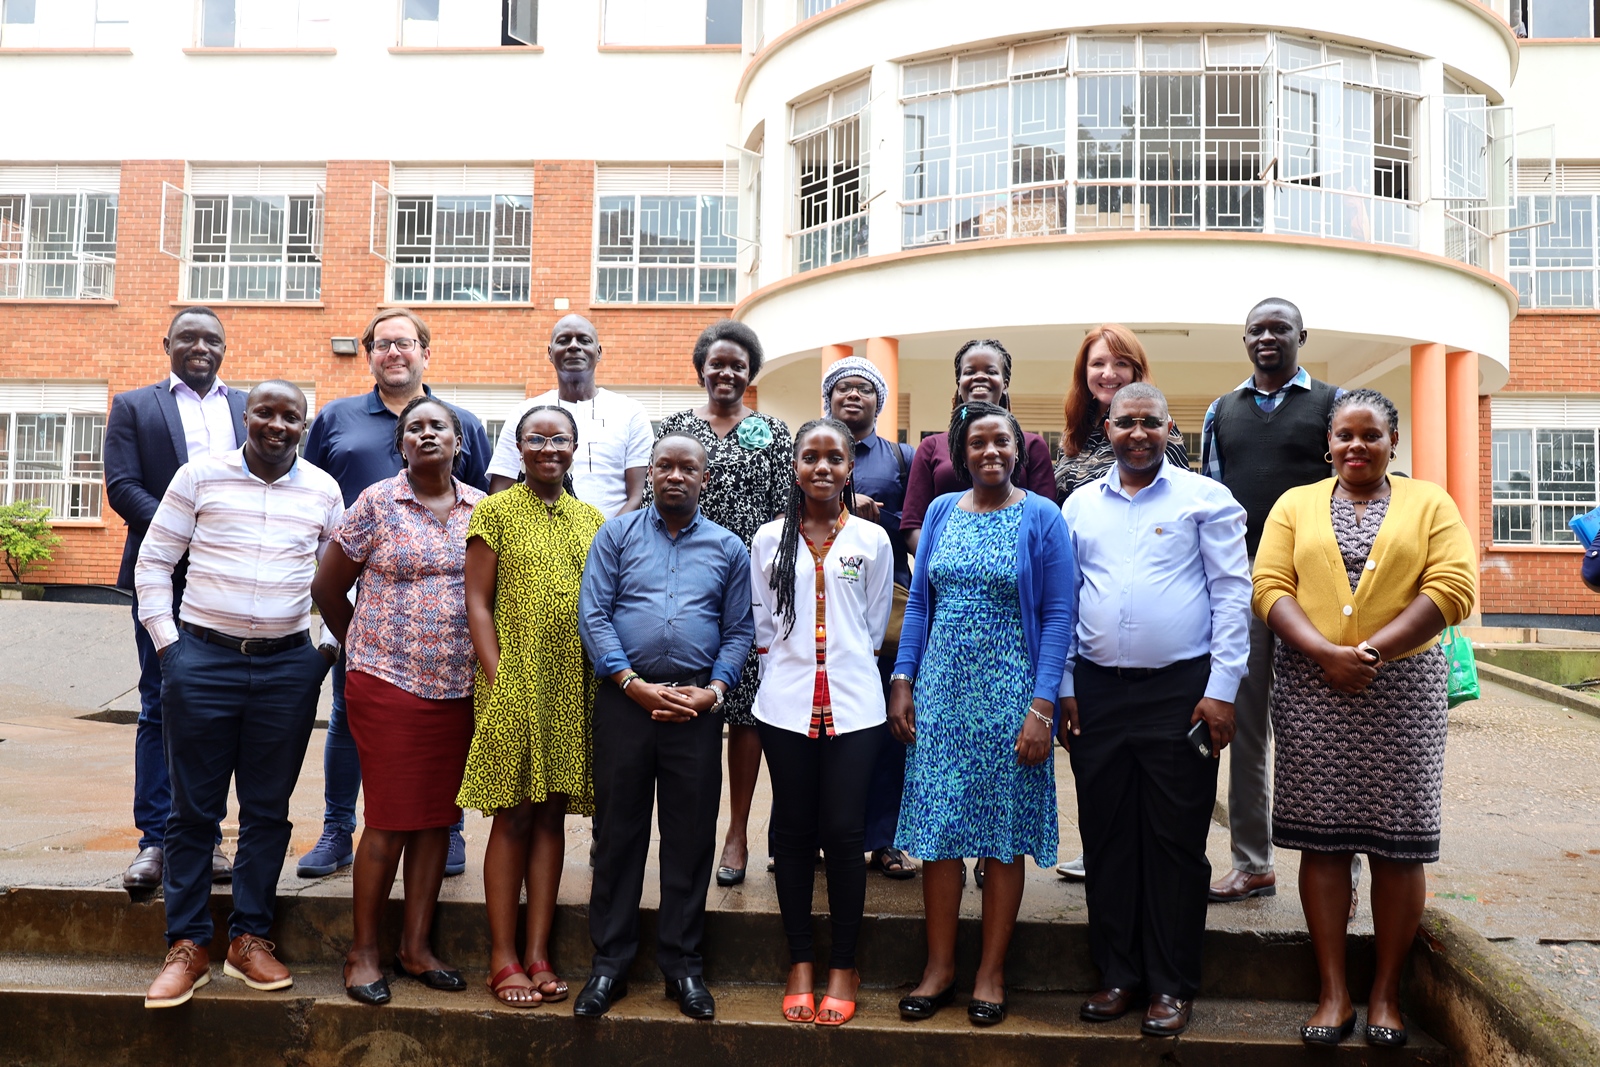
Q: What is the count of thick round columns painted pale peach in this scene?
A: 4